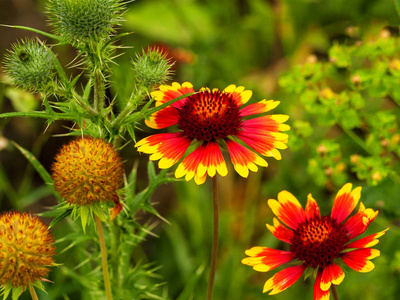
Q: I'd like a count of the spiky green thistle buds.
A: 3